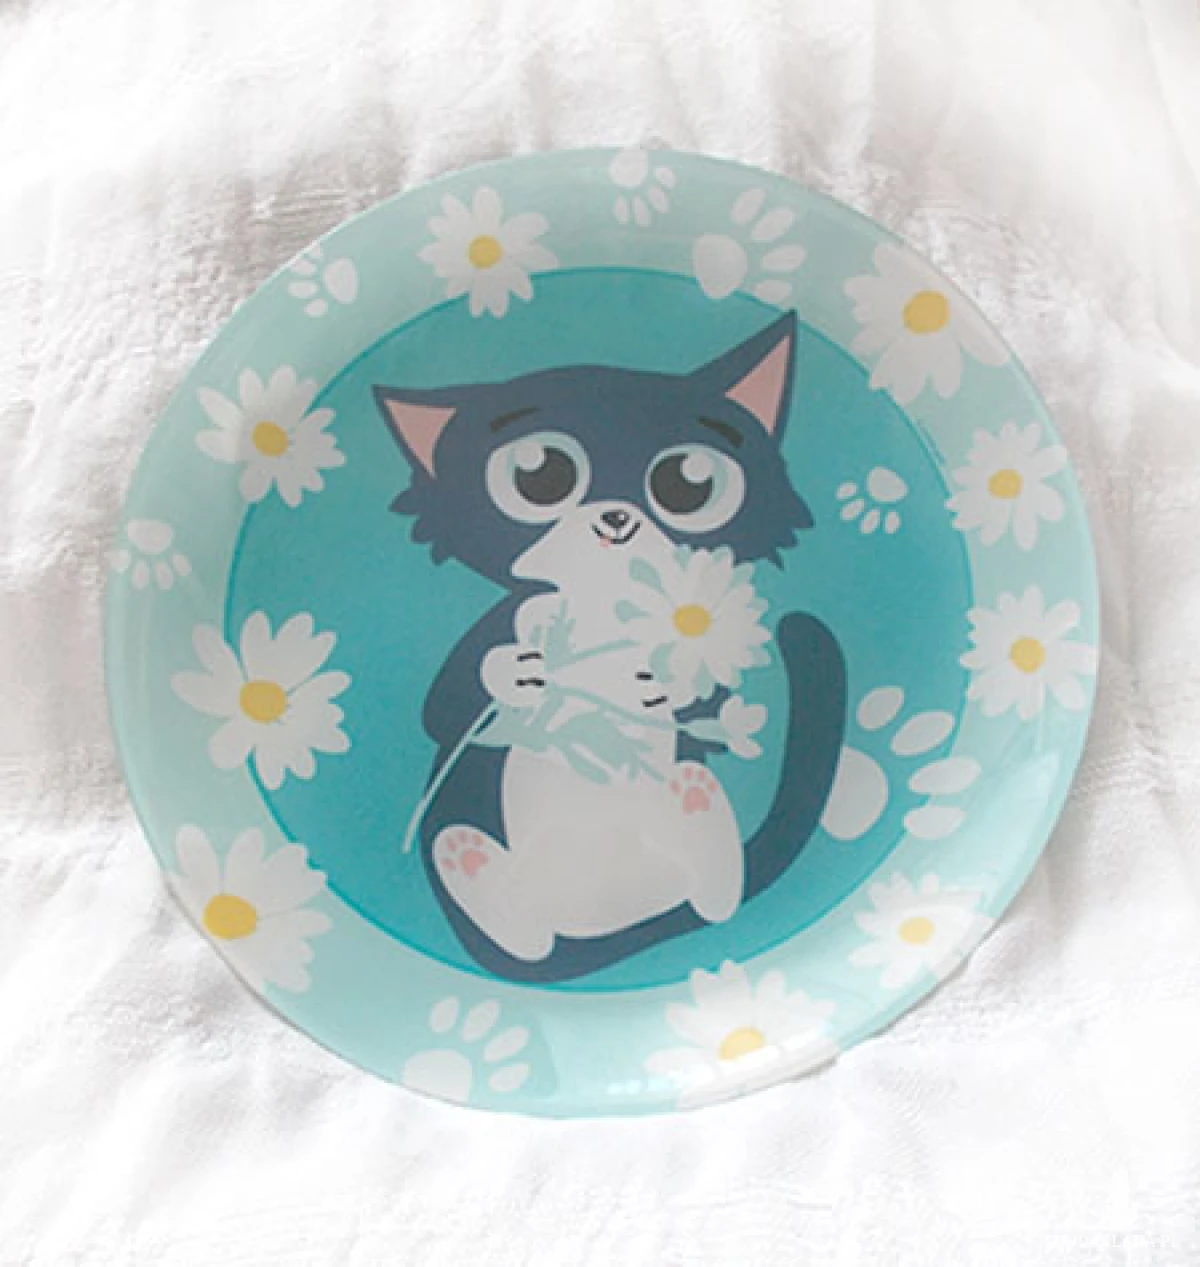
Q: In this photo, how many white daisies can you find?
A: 10